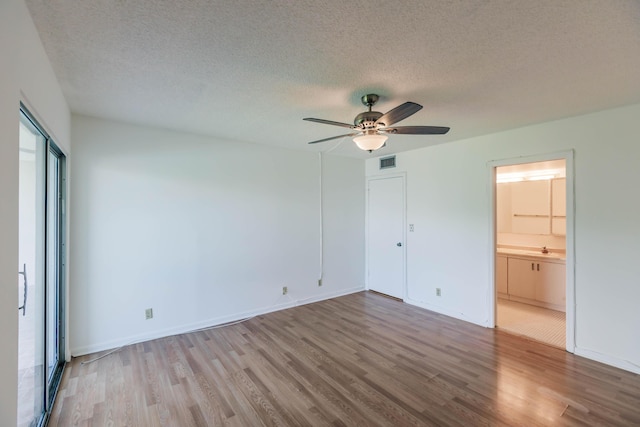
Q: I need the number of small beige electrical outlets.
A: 4